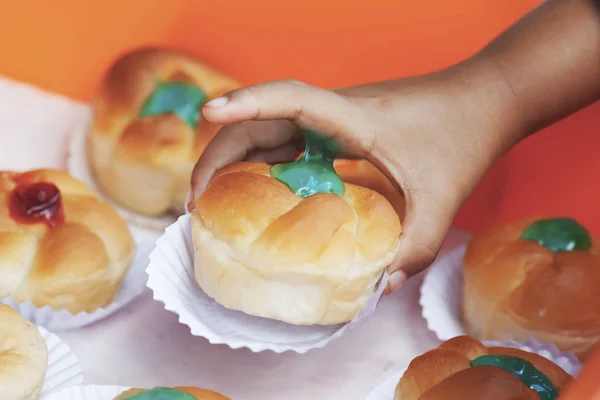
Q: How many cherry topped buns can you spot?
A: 1